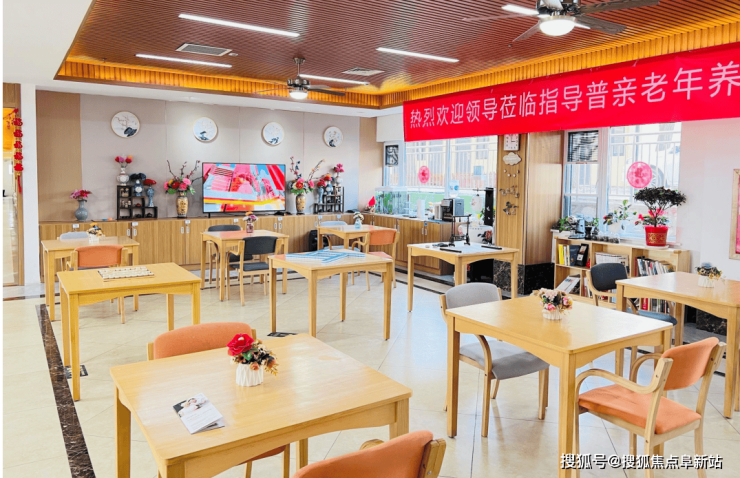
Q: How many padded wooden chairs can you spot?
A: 11